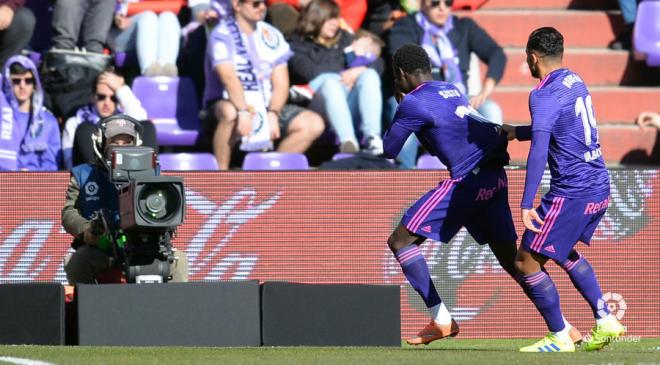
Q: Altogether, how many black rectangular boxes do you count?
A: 3